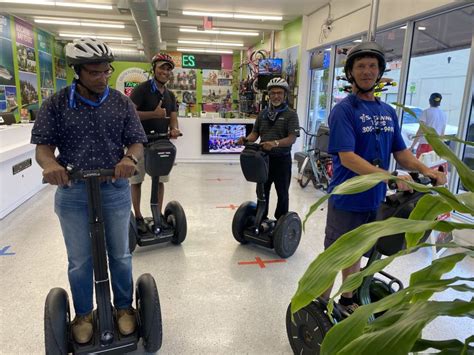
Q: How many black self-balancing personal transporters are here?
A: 4